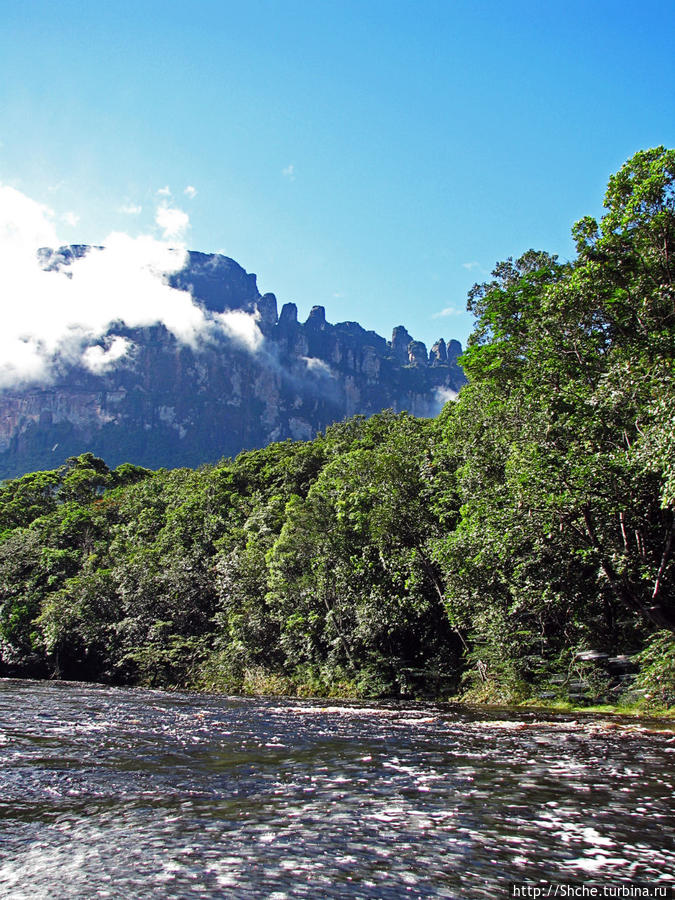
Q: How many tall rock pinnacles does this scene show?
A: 7